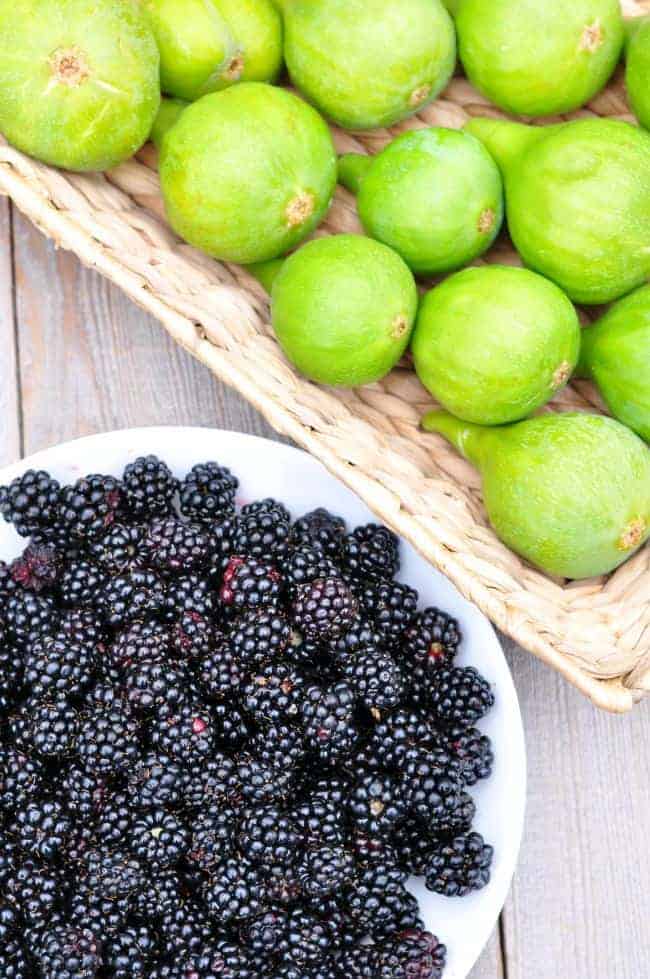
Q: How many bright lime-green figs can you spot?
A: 12